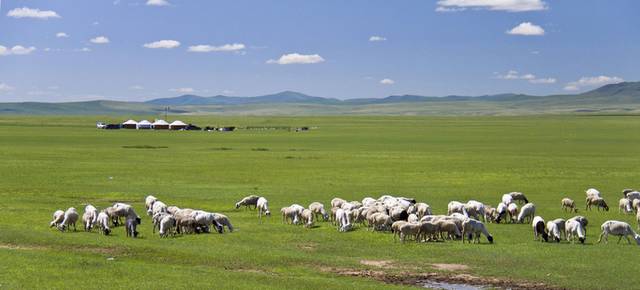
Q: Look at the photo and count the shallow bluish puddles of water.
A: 1